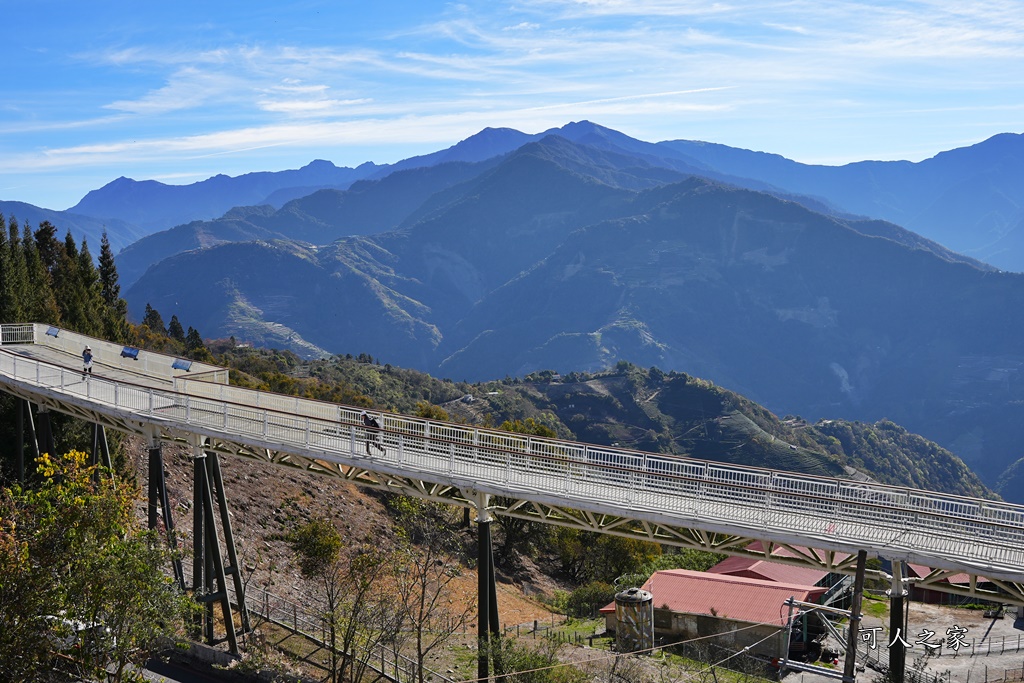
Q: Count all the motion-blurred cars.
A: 0